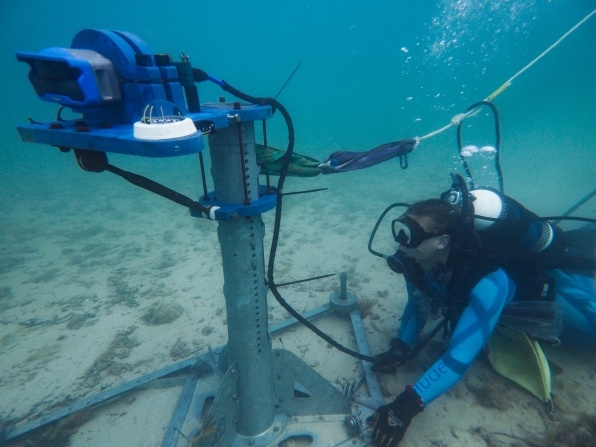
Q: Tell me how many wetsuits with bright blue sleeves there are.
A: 1